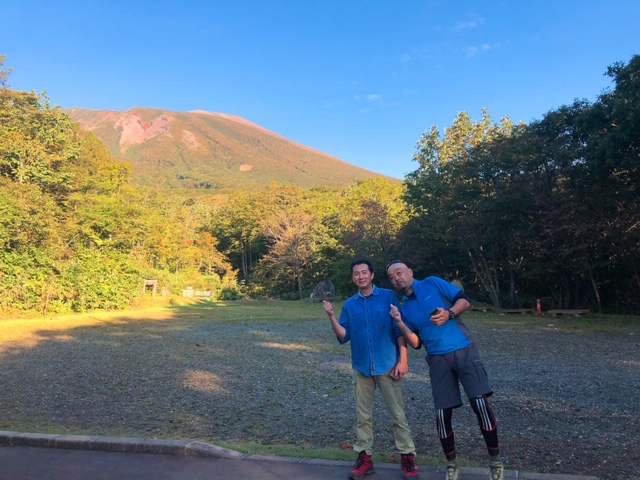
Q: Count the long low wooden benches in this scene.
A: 3